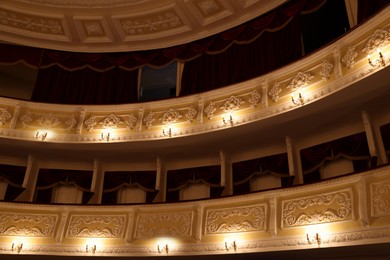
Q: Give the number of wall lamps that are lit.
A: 11